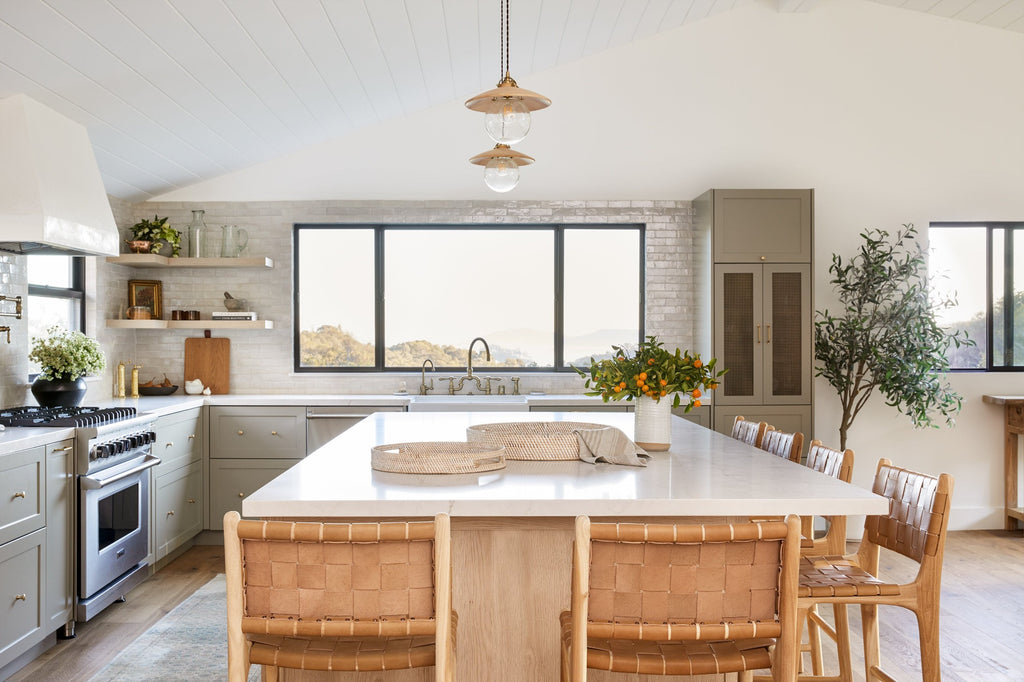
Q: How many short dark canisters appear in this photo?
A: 2